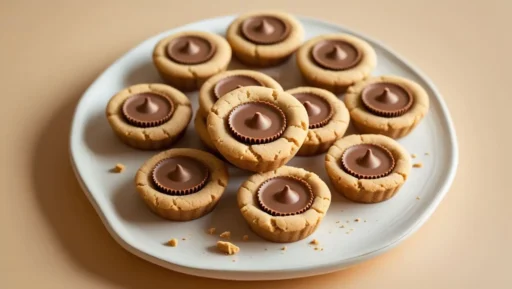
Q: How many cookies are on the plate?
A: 11